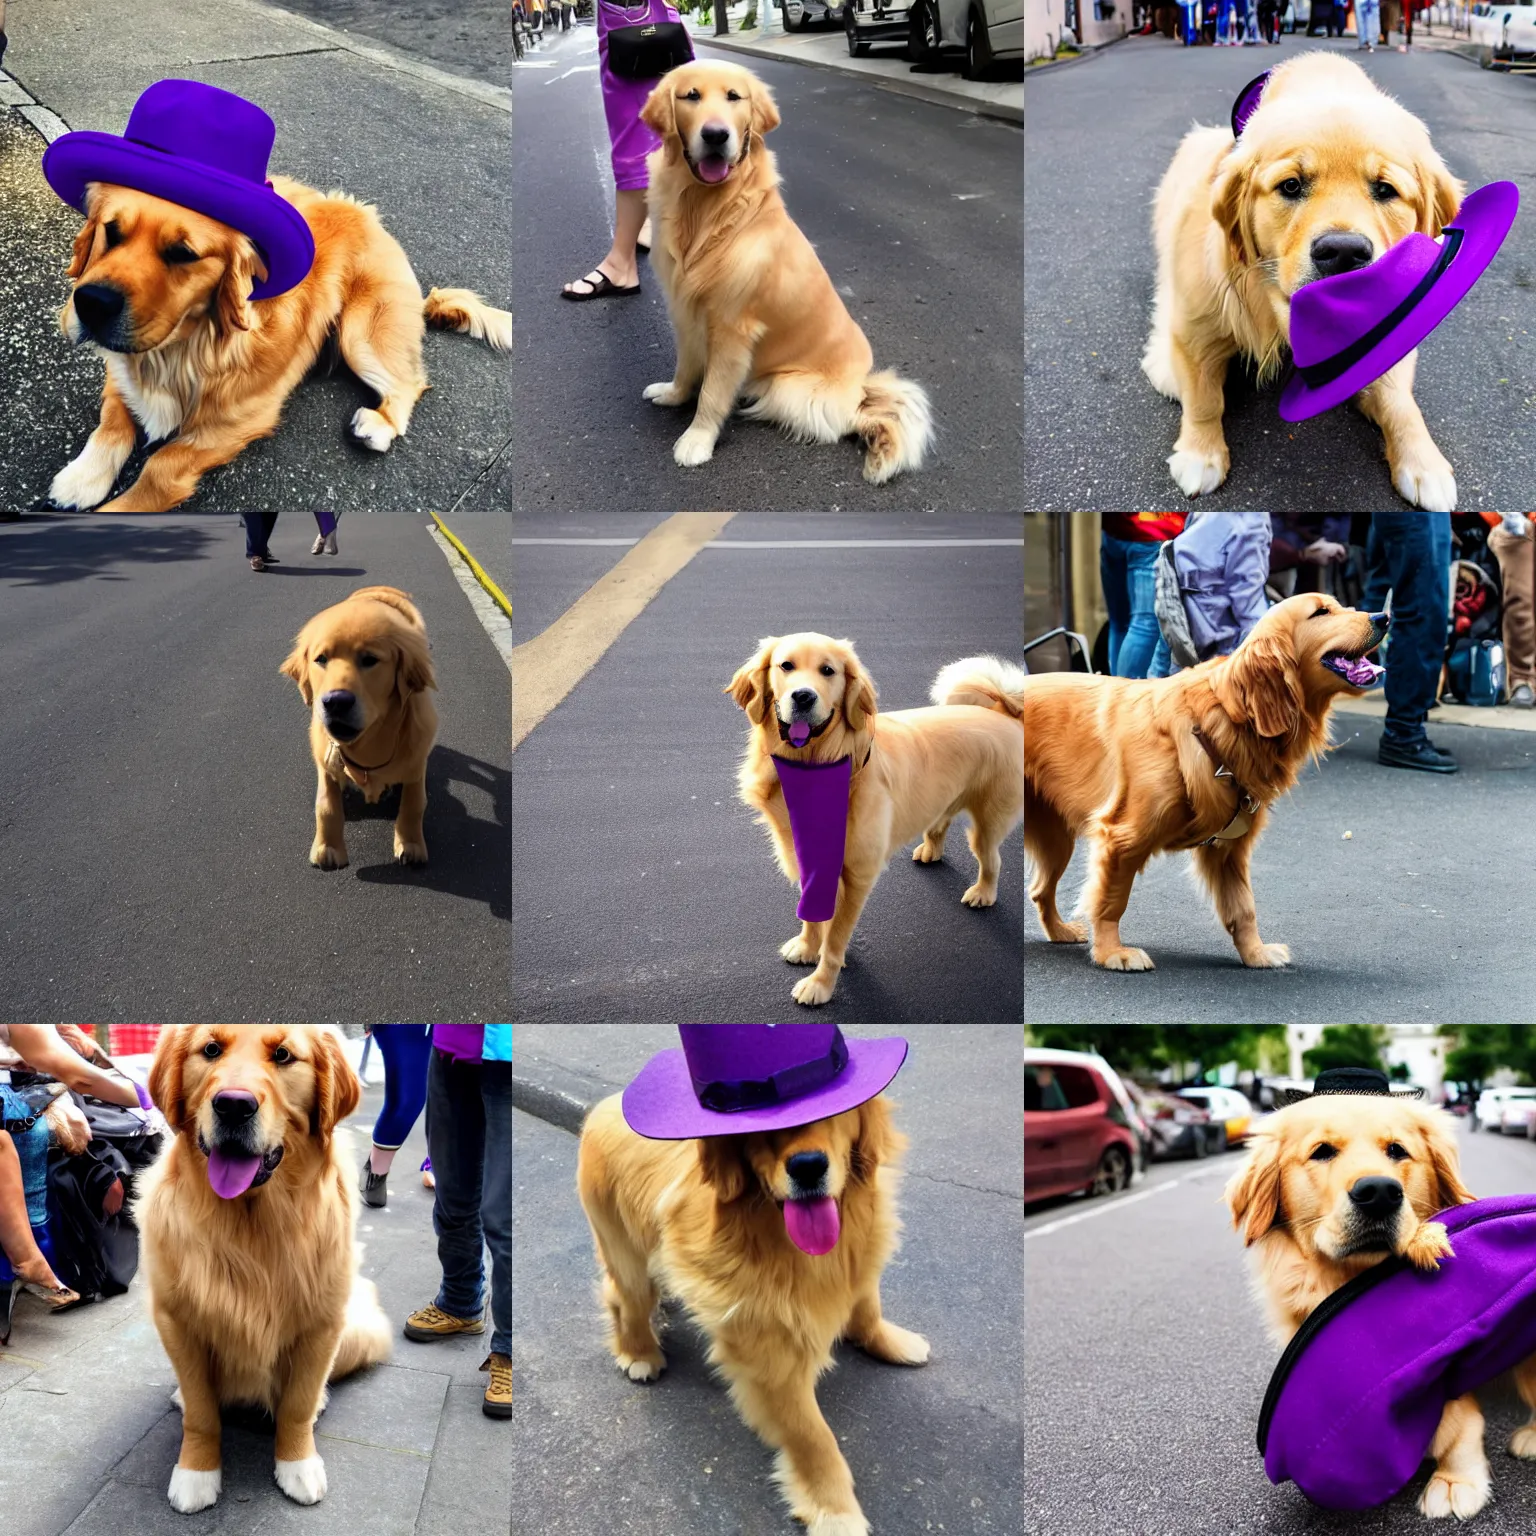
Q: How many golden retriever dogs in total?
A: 9